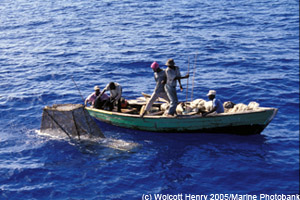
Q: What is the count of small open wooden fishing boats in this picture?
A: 1